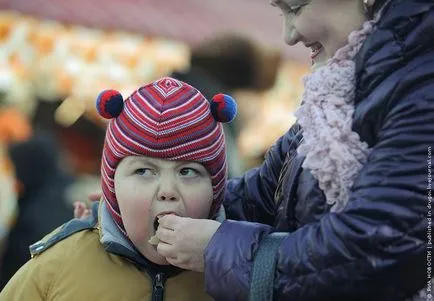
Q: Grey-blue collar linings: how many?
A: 1